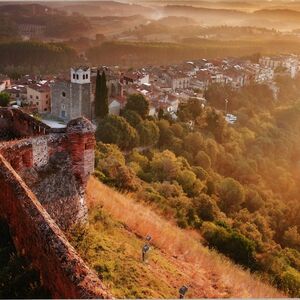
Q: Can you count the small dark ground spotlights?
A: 3